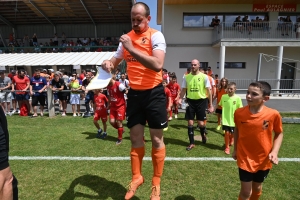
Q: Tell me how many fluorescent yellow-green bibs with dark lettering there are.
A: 1